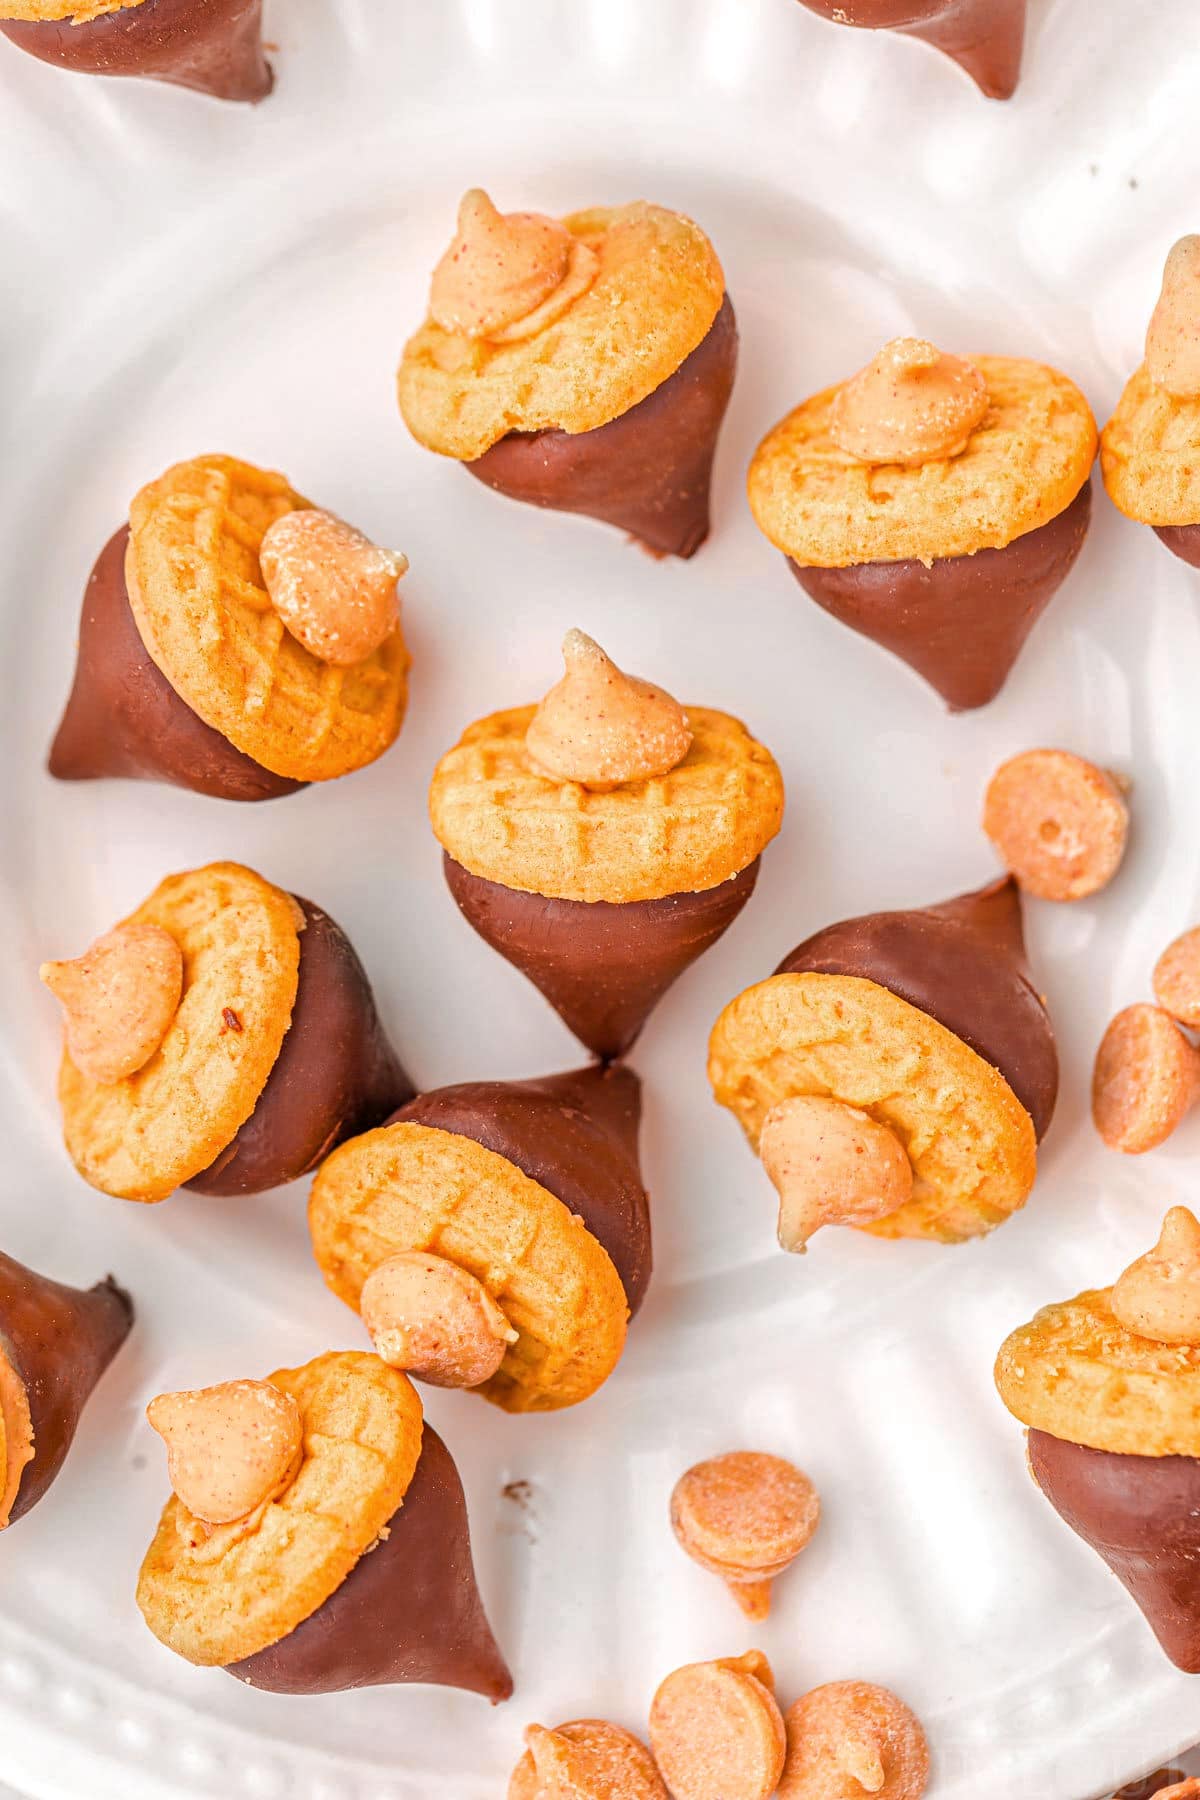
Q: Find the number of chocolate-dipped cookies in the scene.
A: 13